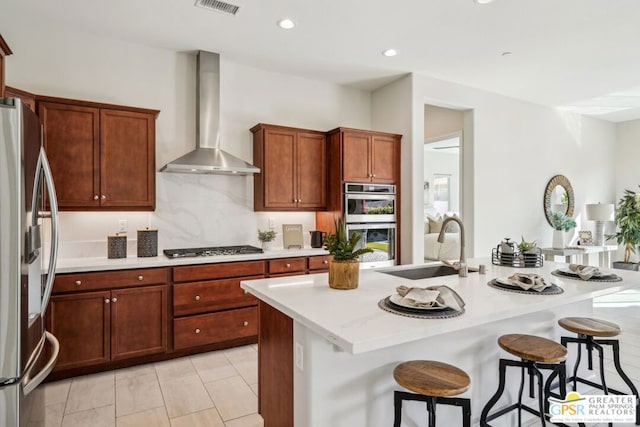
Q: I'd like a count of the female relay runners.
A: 0